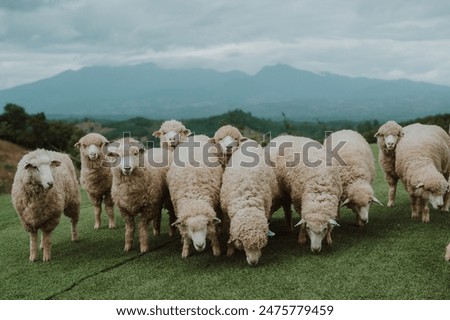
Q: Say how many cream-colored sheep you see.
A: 11